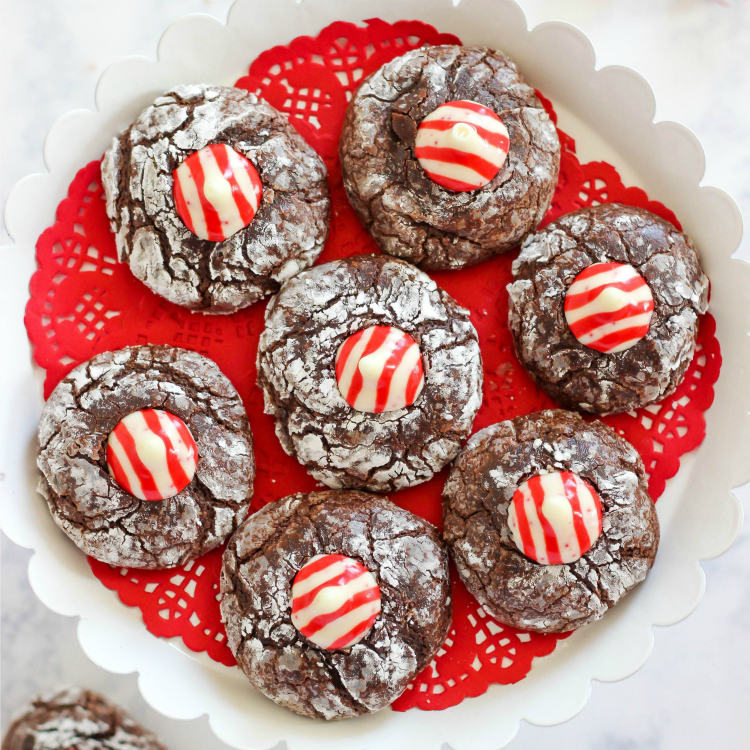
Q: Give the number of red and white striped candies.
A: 7